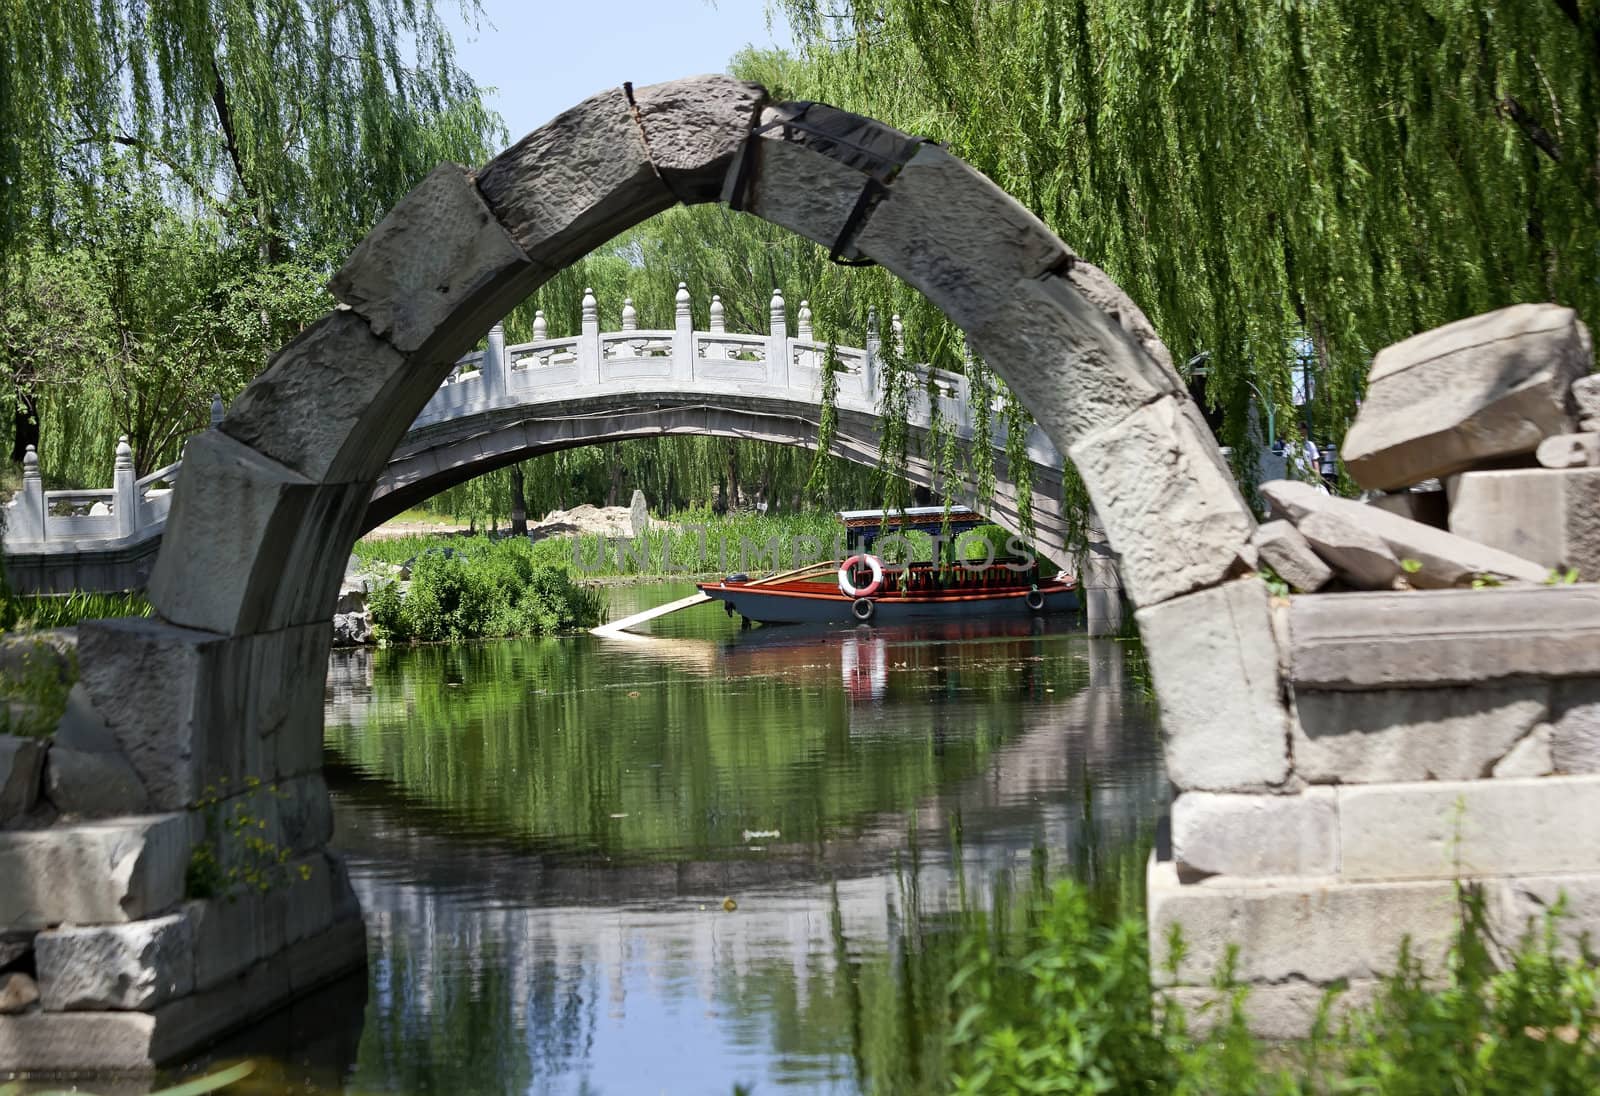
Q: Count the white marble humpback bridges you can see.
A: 1